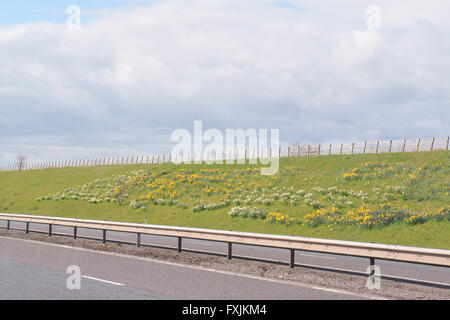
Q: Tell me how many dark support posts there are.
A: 10